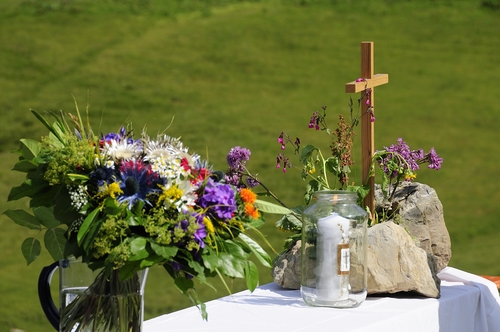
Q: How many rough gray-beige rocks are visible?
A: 3